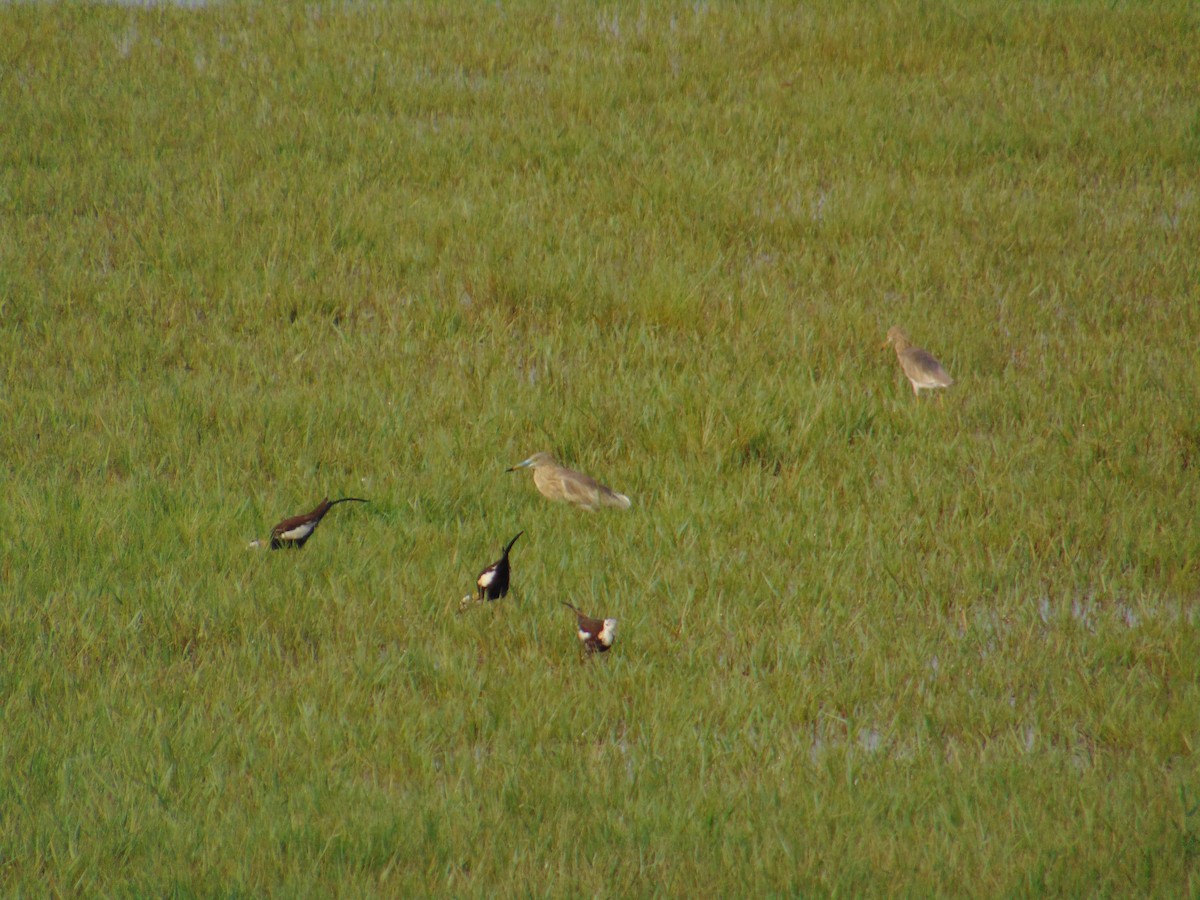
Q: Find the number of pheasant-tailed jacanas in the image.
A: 3